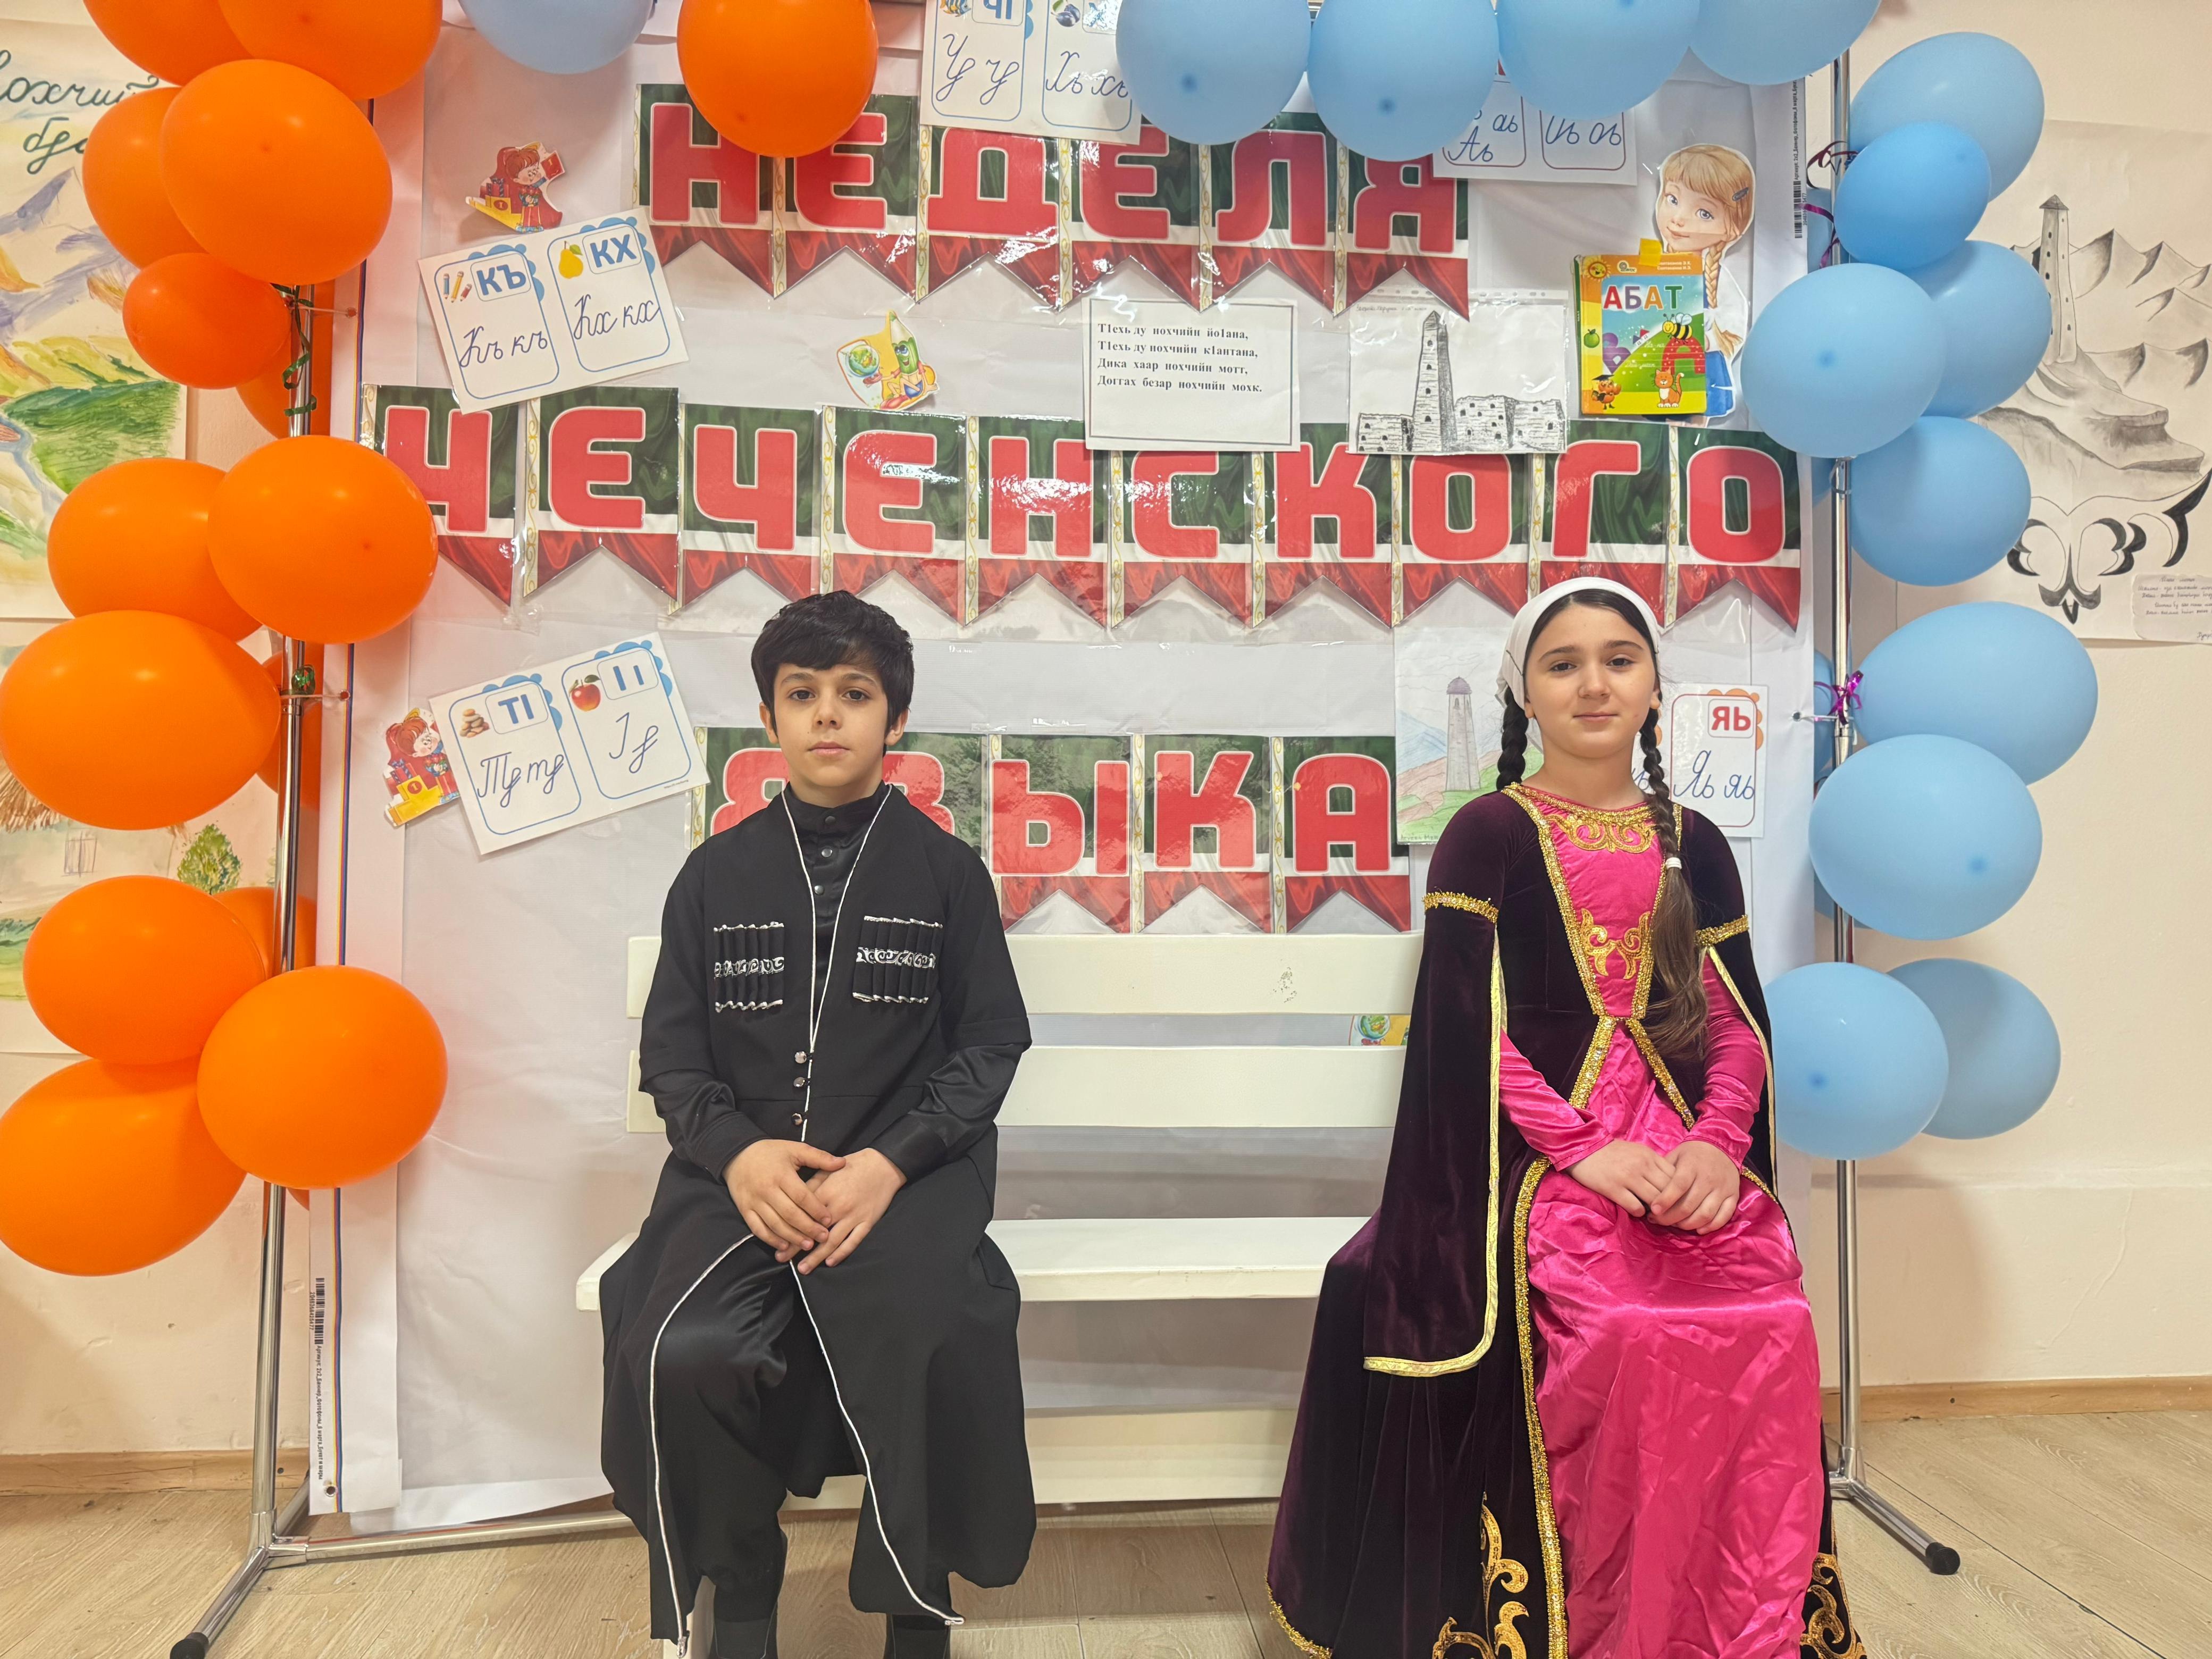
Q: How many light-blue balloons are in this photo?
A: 14